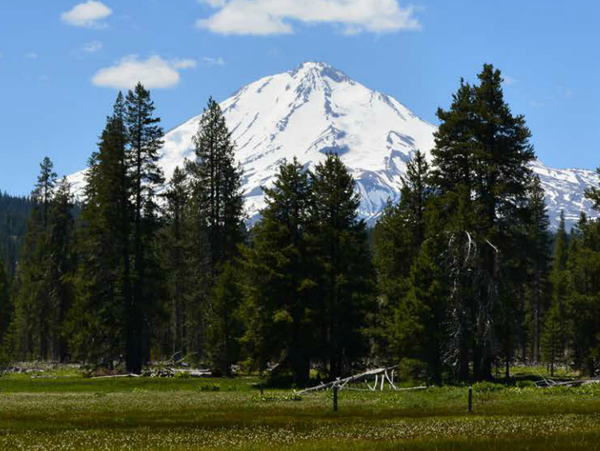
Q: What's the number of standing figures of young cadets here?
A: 0